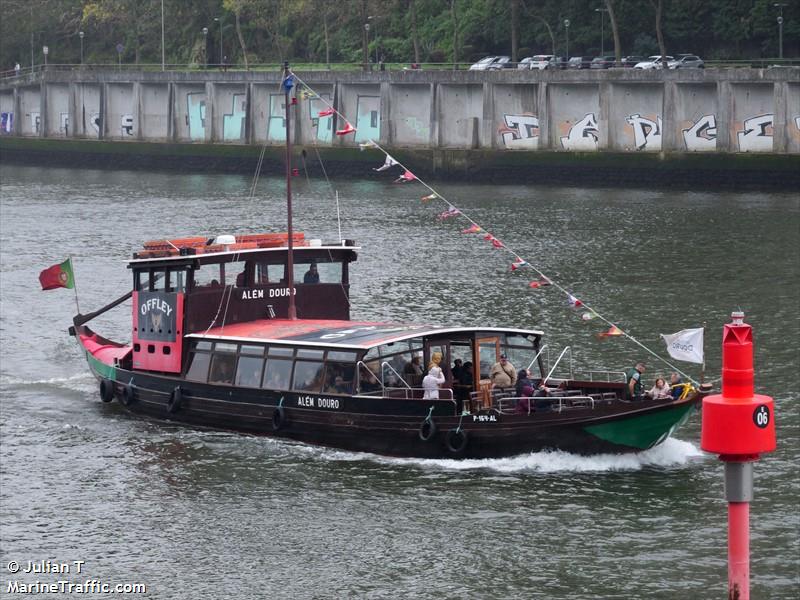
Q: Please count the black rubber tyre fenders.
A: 6